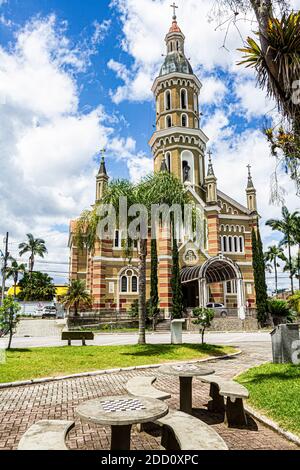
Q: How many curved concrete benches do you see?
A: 4